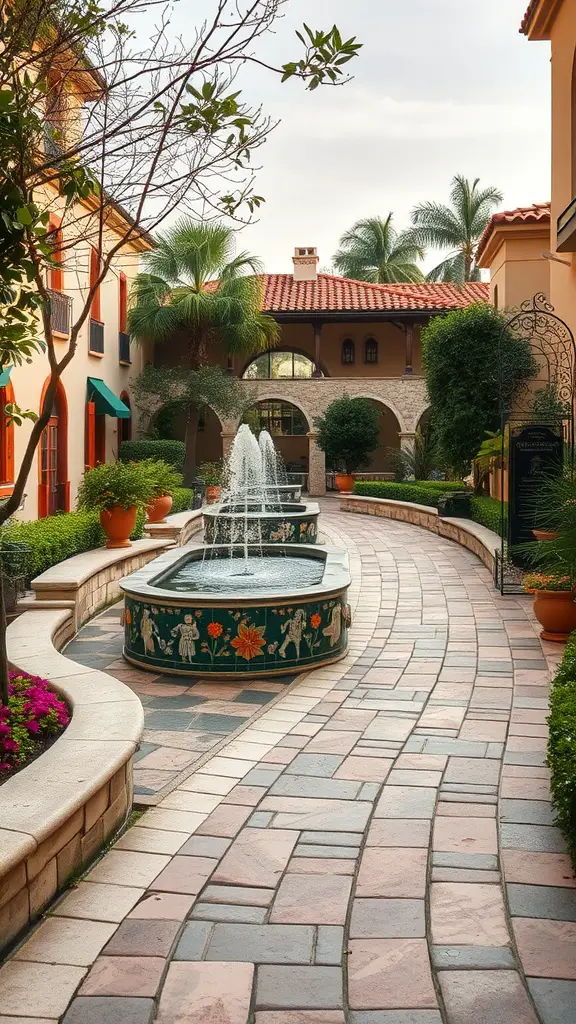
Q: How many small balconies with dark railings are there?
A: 3